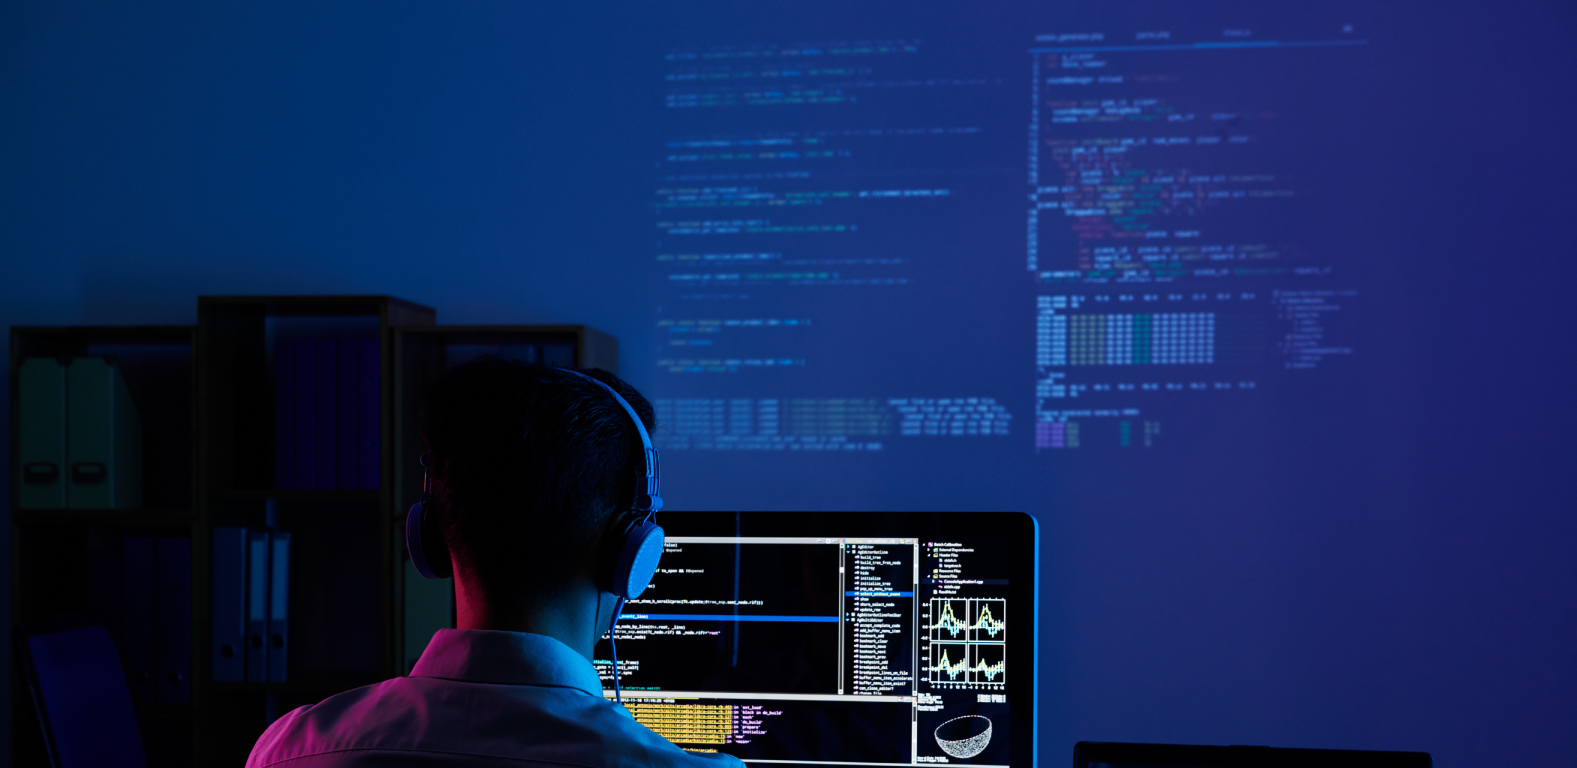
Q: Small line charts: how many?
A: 4